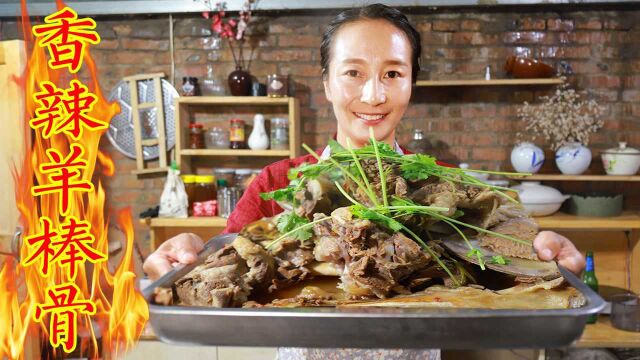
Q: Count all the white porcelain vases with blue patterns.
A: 2